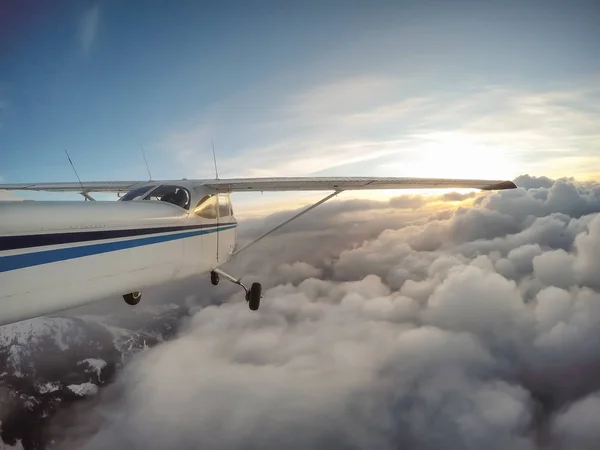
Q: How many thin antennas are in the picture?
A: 3